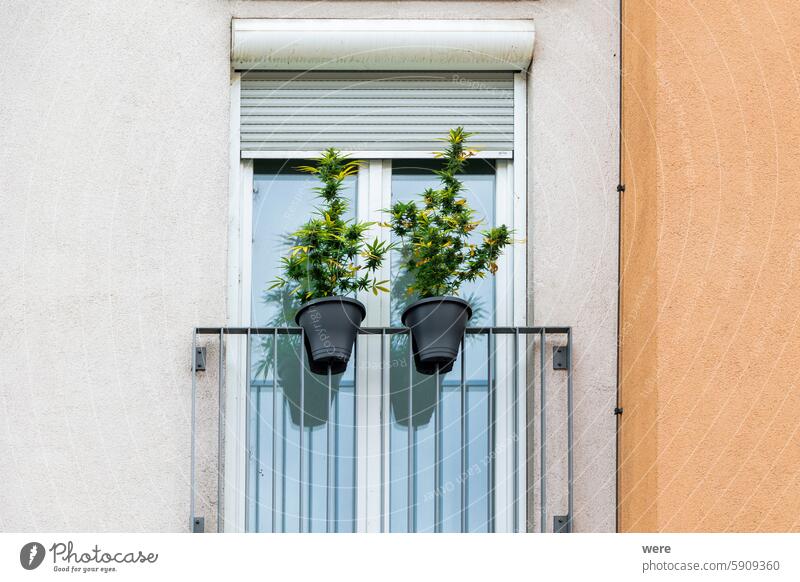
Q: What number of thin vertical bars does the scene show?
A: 15